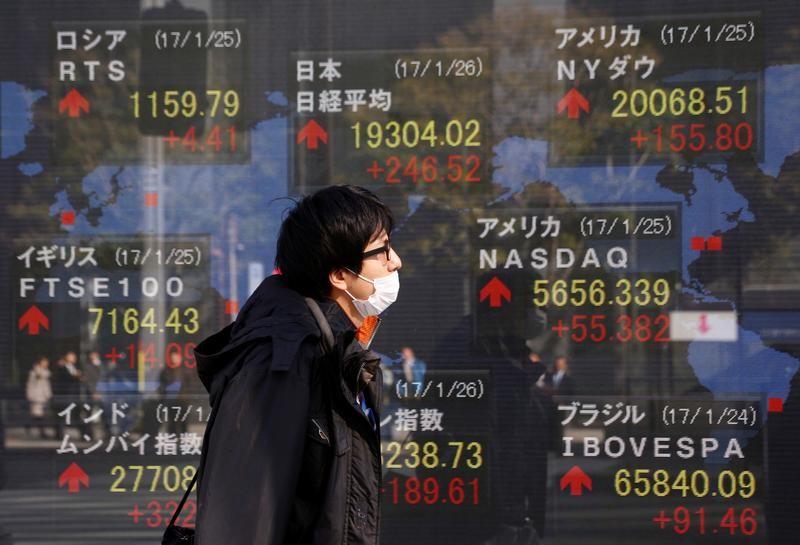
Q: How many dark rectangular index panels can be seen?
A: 8